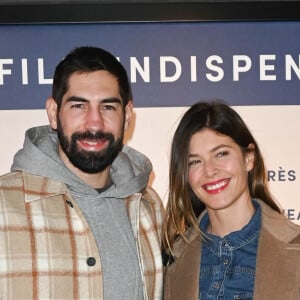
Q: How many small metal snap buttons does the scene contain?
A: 3